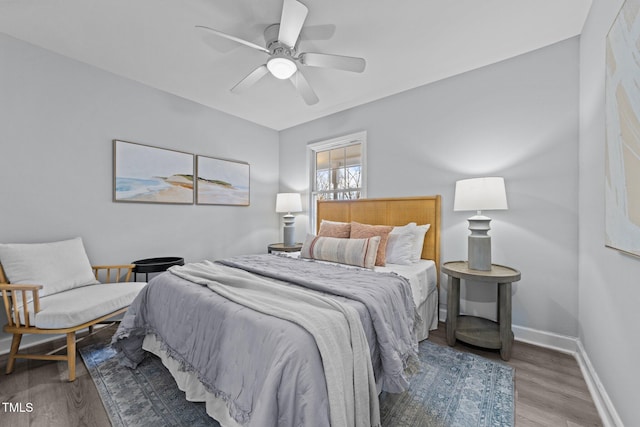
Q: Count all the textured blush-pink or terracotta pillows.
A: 2